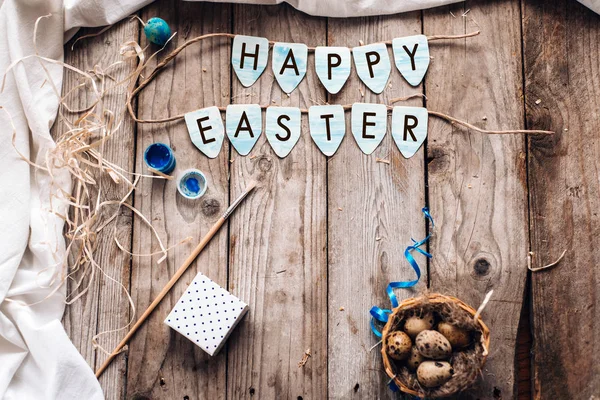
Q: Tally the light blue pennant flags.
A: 11